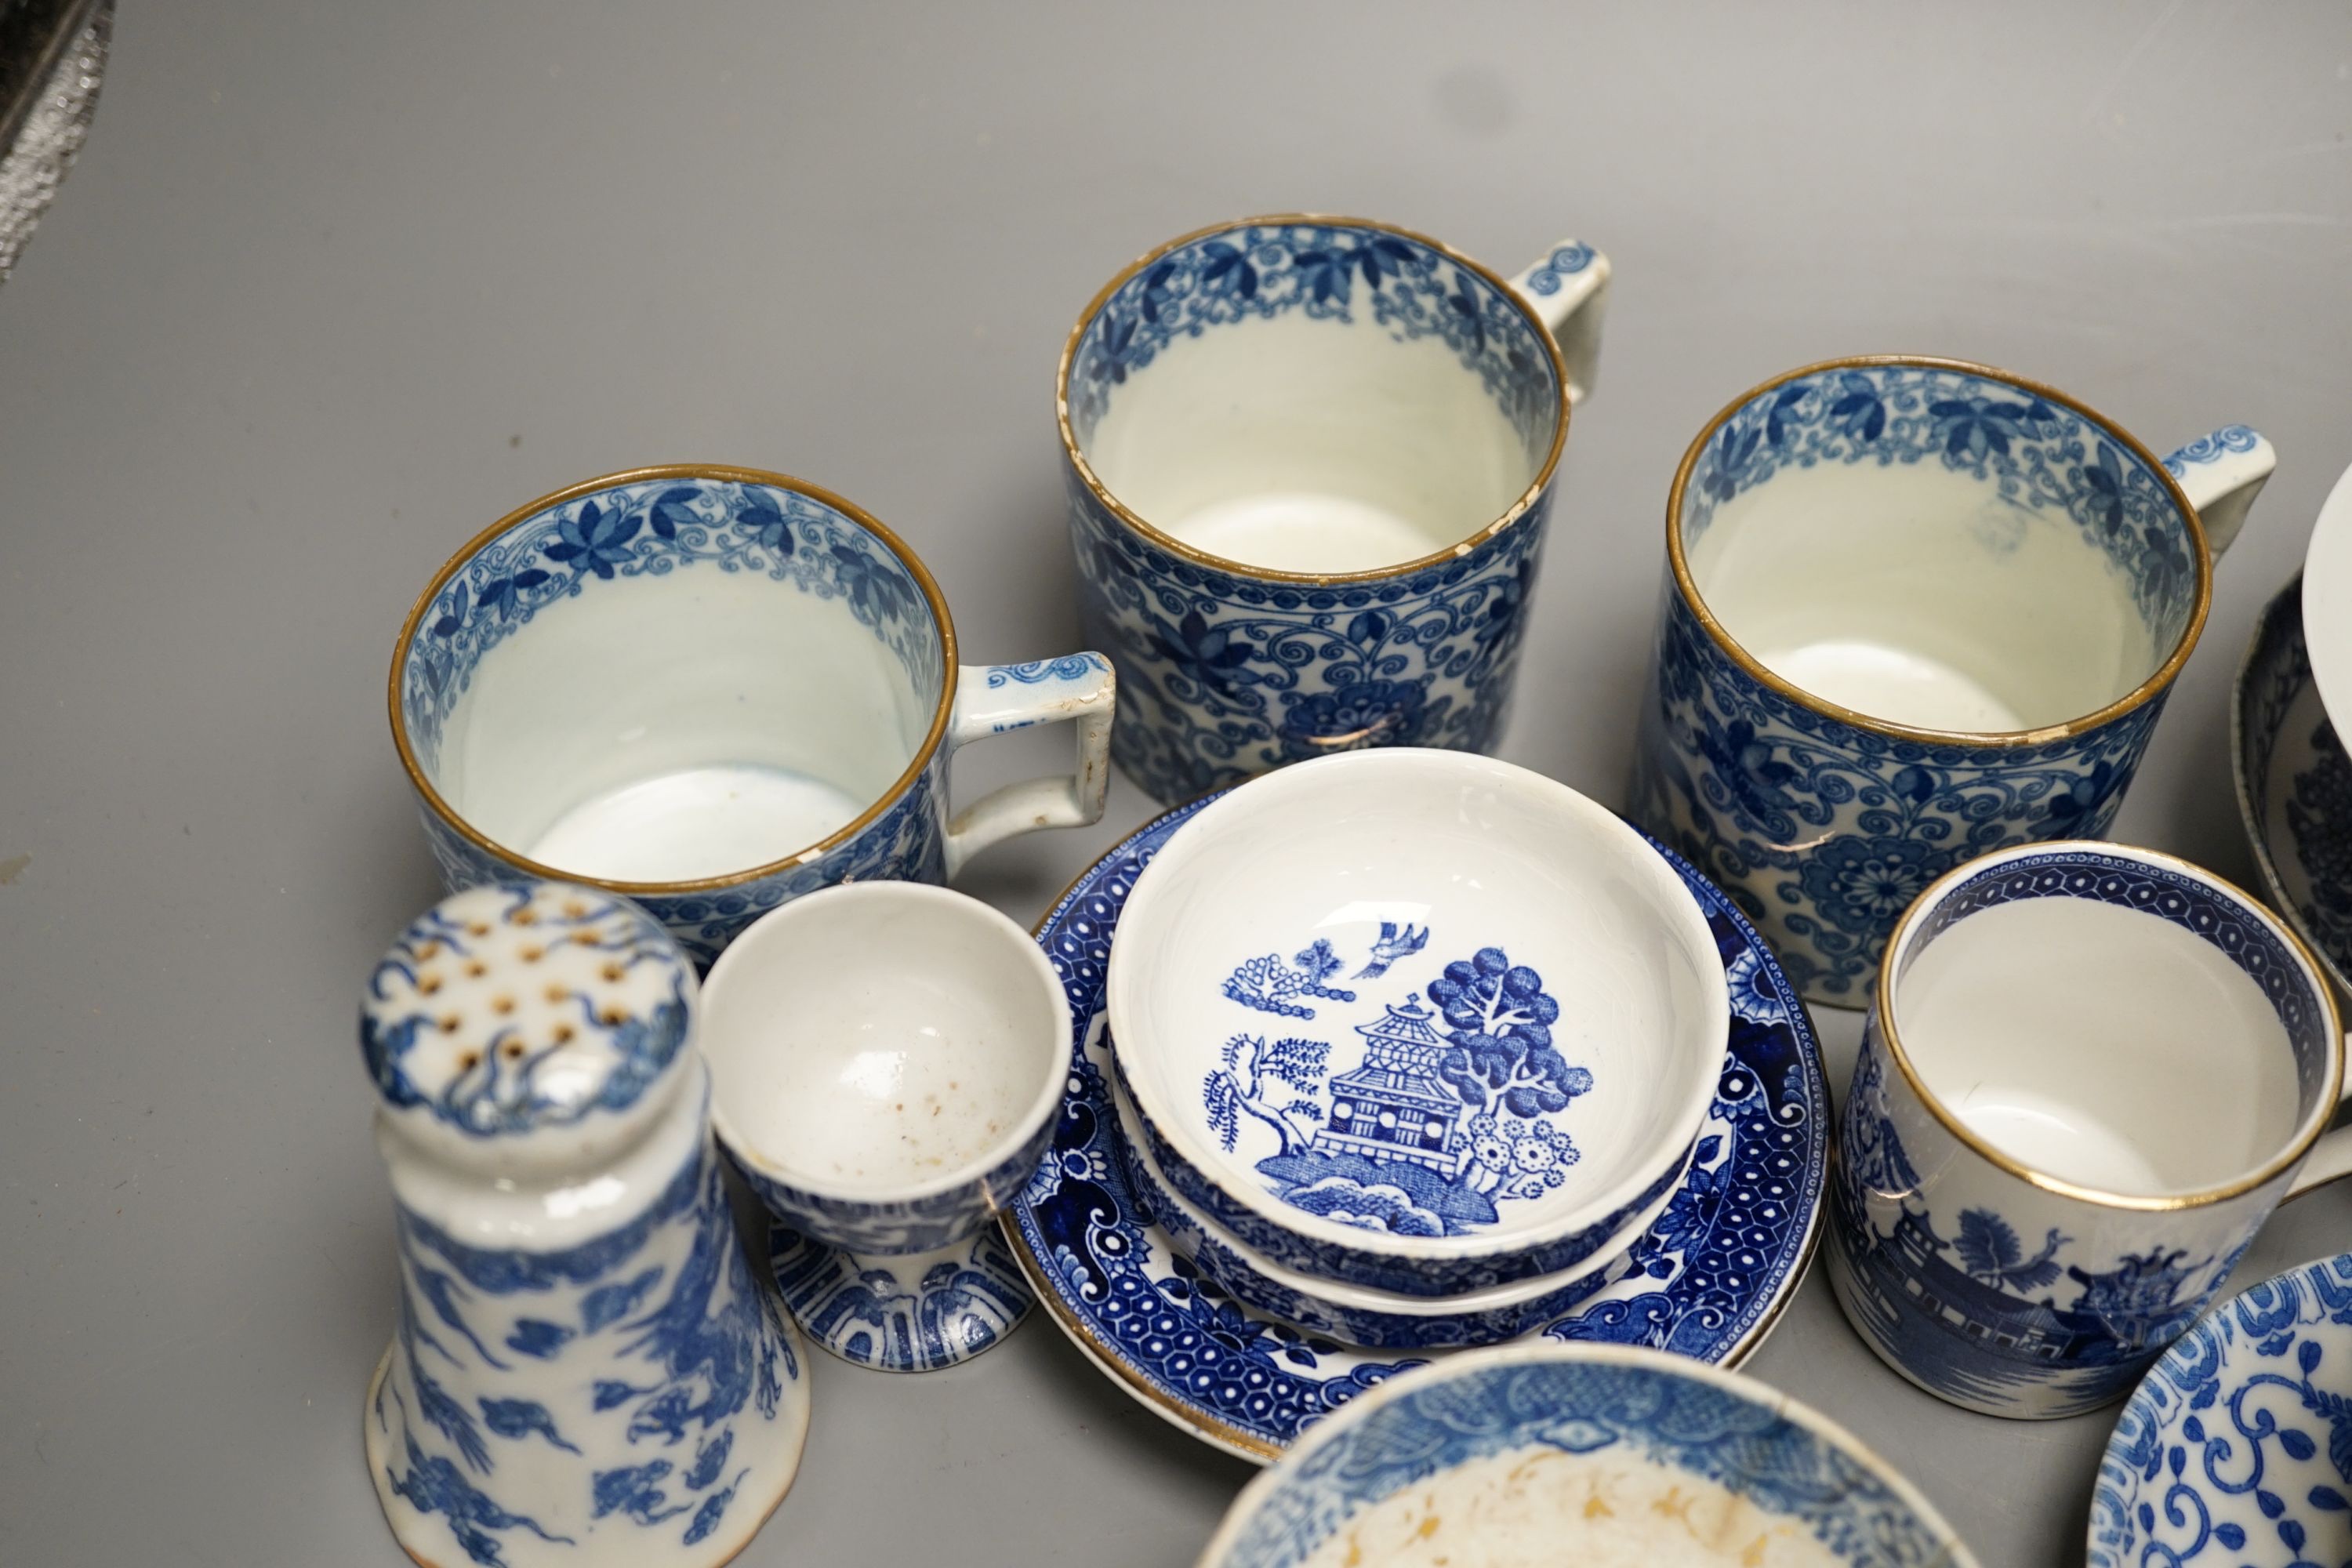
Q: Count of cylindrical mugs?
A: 4